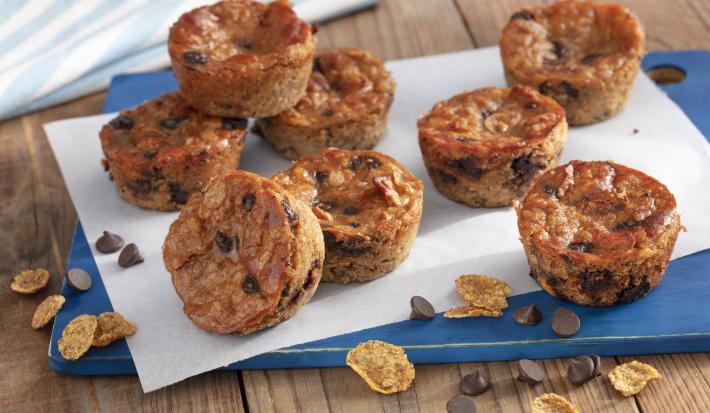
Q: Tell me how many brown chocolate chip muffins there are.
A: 8